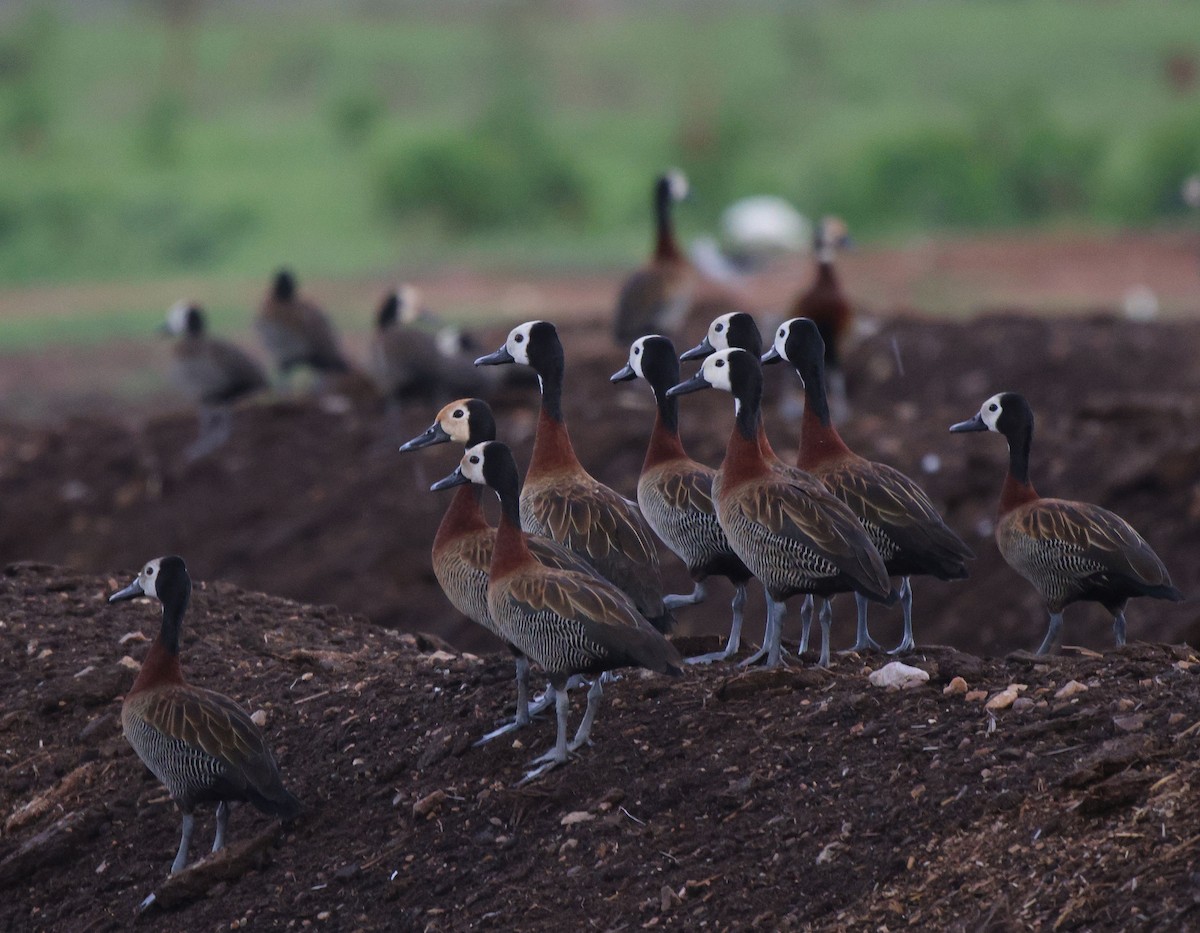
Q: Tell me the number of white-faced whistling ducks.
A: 15